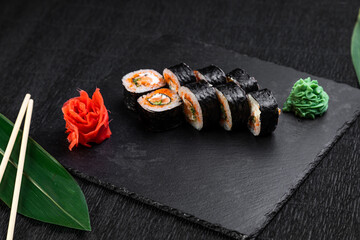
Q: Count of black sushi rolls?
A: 8